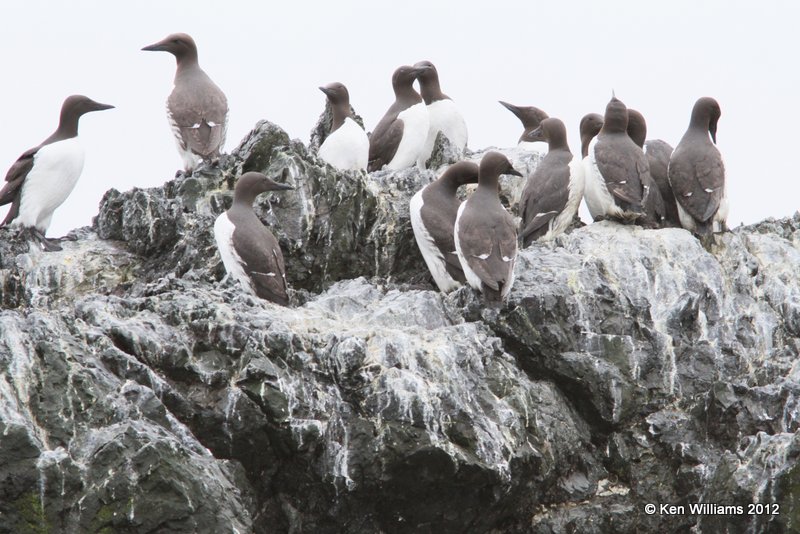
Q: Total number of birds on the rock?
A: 14